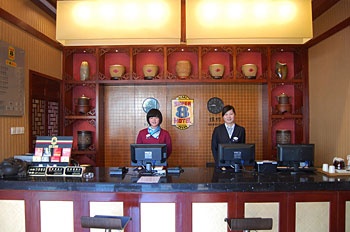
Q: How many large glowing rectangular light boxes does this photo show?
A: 2